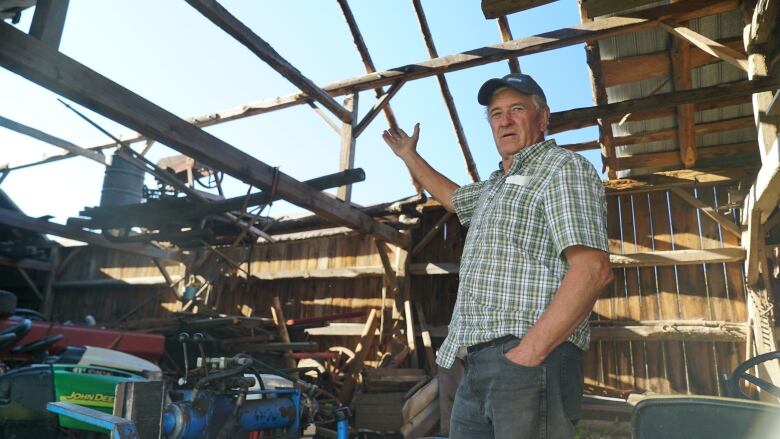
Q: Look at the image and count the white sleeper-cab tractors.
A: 0